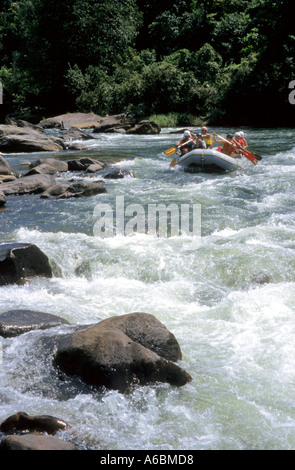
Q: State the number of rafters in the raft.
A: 6